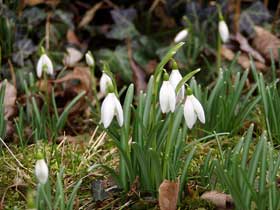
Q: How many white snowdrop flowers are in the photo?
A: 10